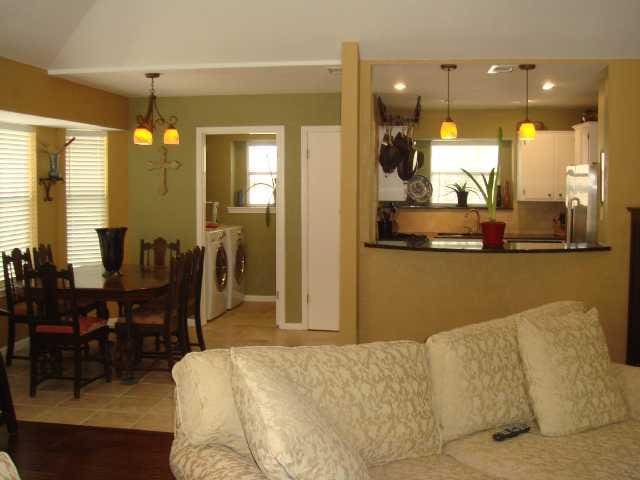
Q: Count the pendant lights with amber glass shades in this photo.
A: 2